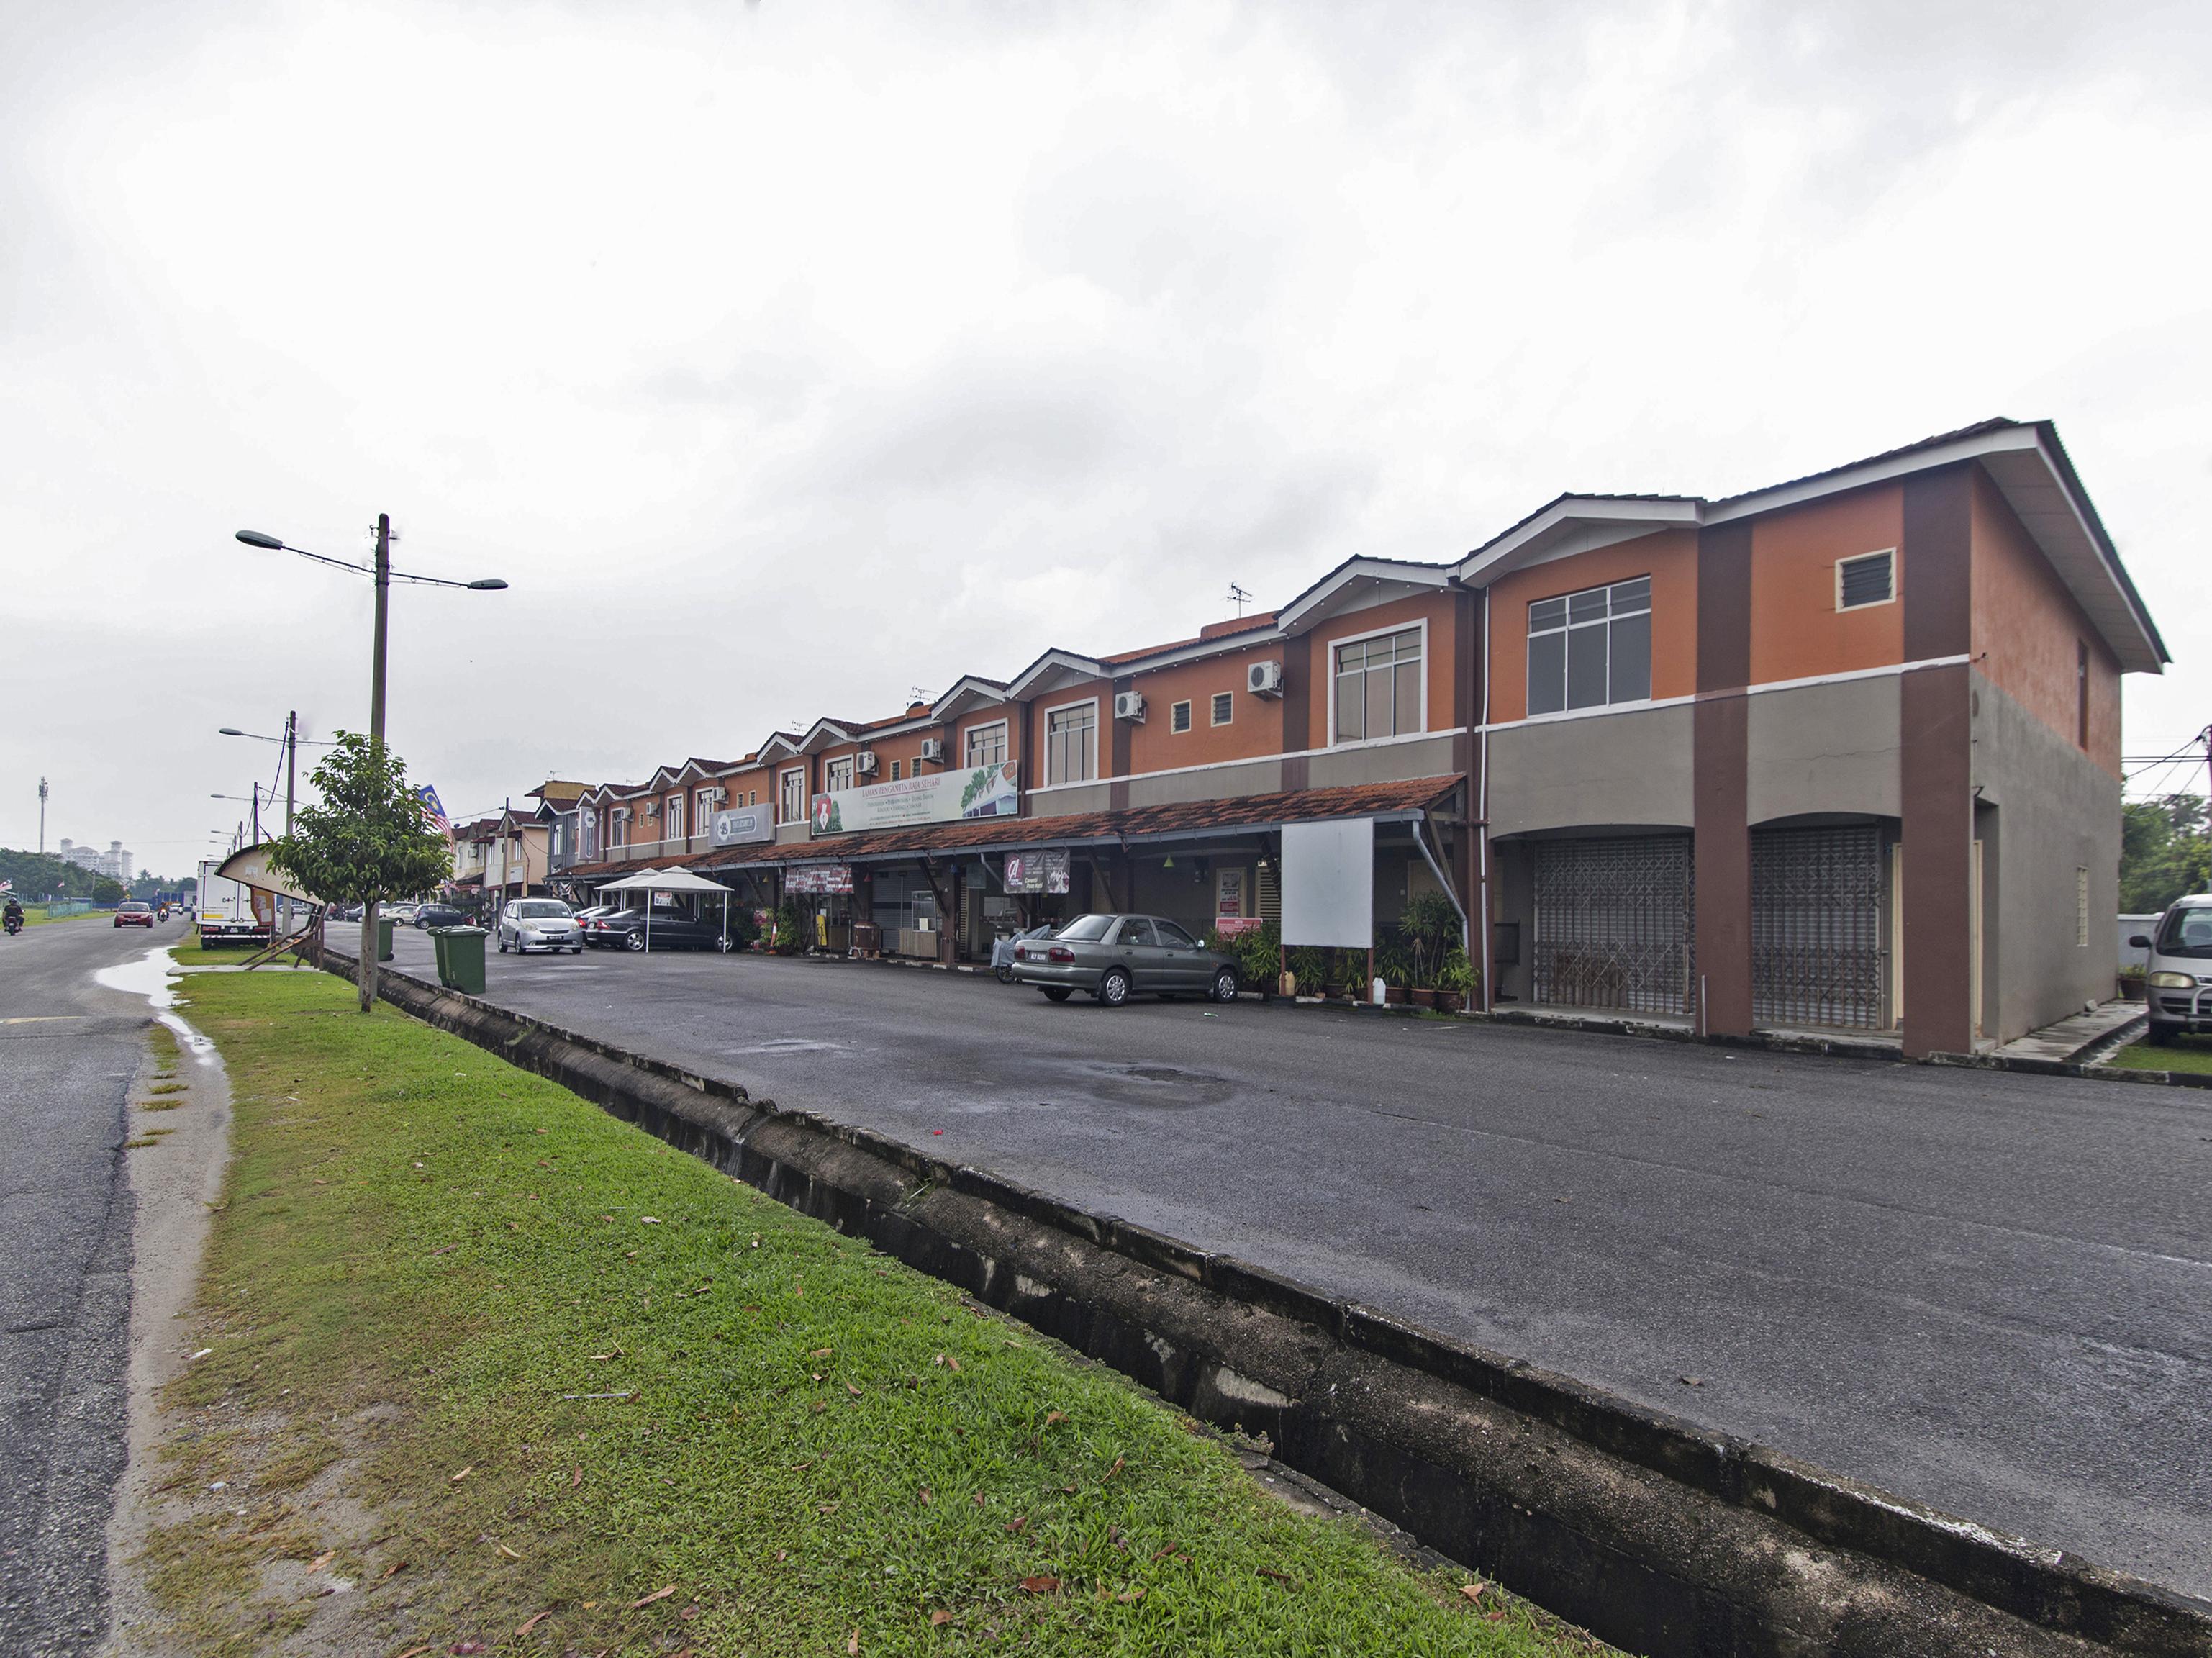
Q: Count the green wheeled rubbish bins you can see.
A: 3